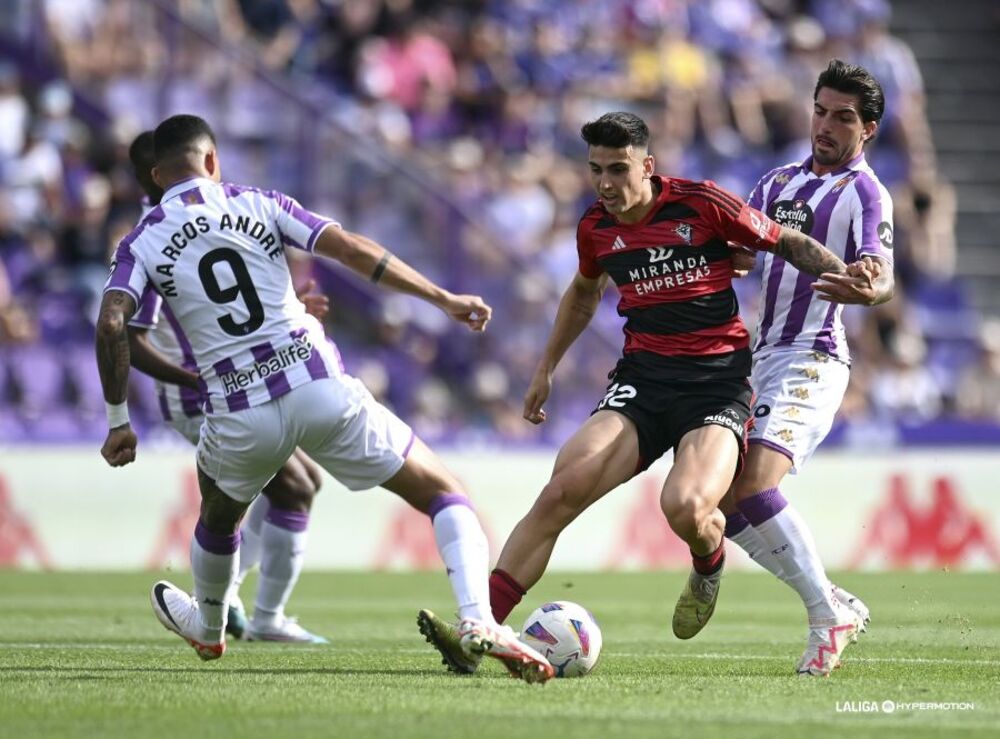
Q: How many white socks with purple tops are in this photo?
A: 5